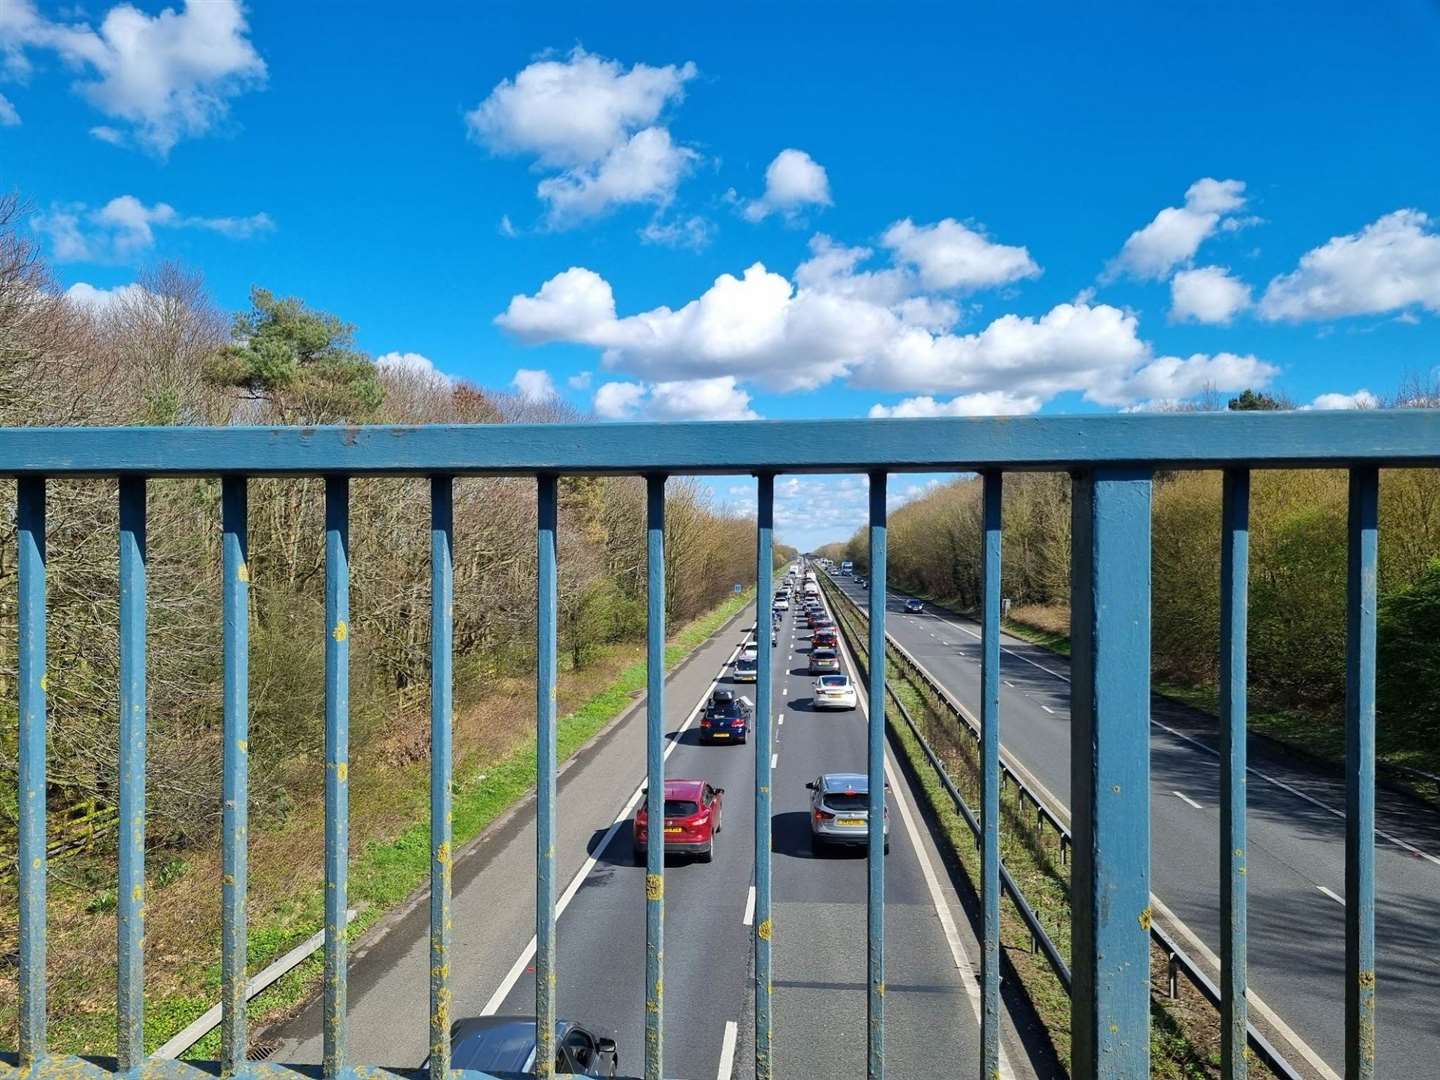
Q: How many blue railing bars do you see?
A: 13